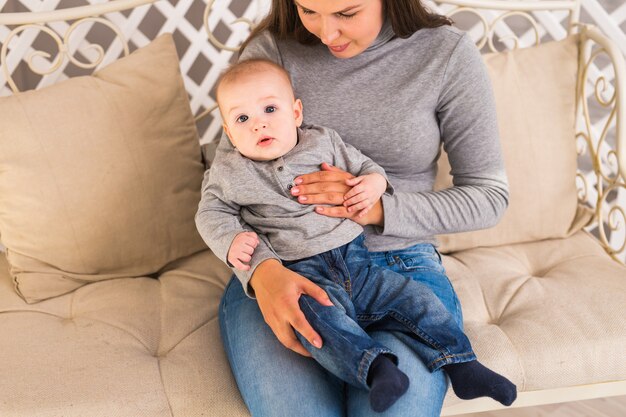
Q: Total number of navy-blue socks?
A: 2